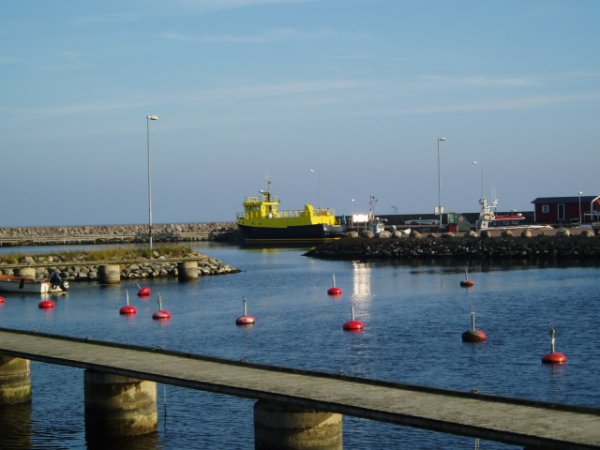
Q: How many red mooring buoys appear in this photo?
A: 11